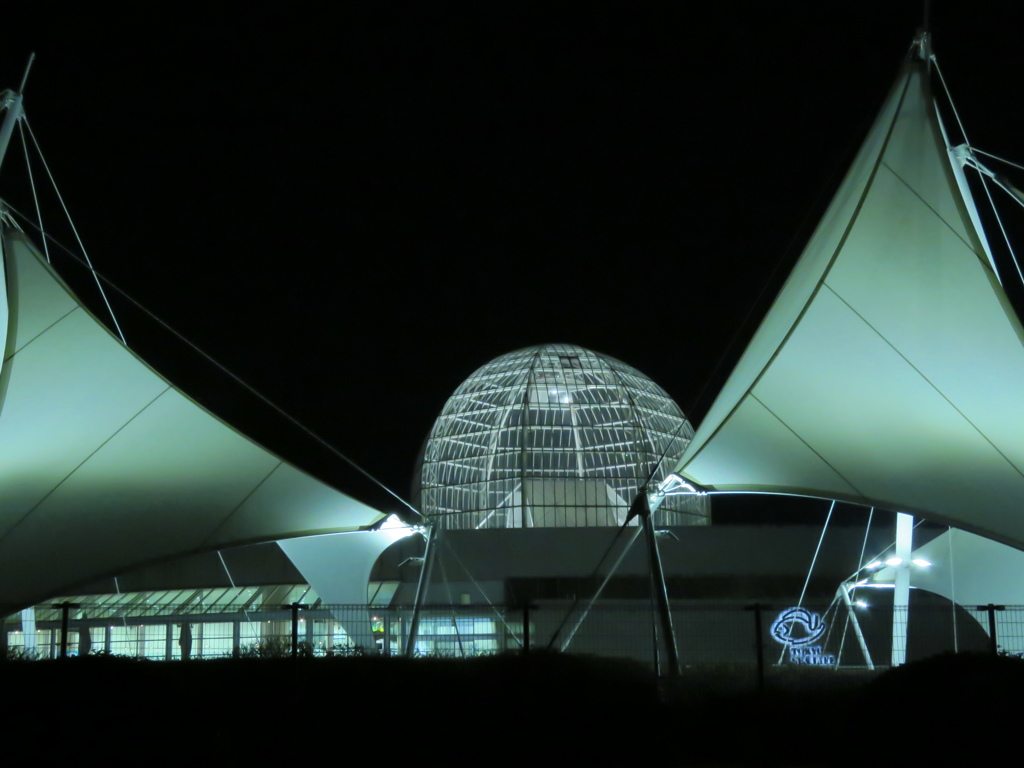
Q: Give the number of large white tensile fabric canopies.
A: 2